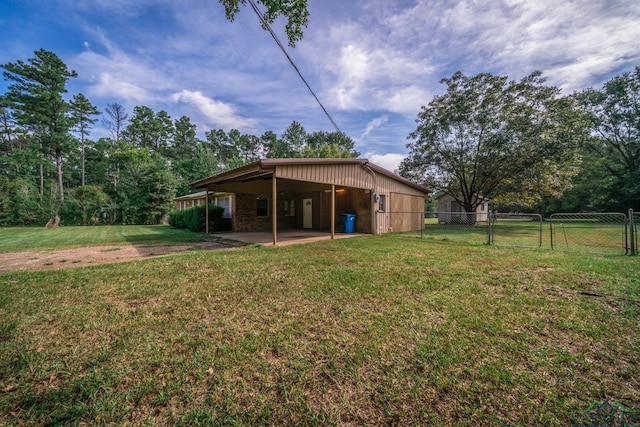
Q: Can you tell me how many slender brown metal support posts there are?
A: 3